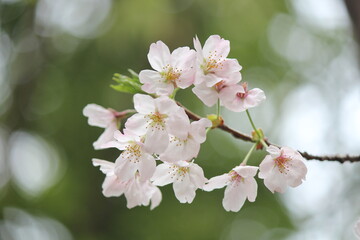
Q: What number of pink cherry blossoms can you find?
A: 12